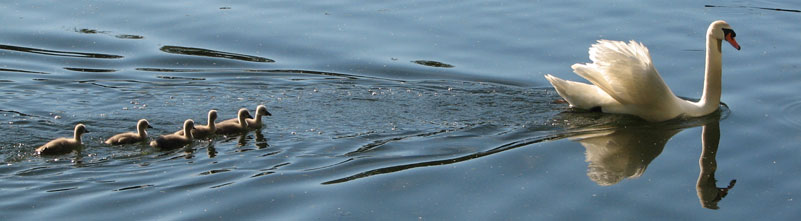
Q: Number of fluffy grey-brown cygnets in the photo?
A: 6